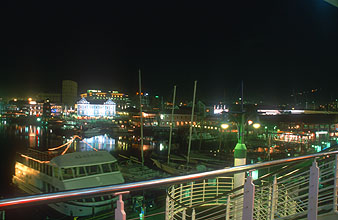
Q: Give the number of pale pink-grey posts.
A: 3